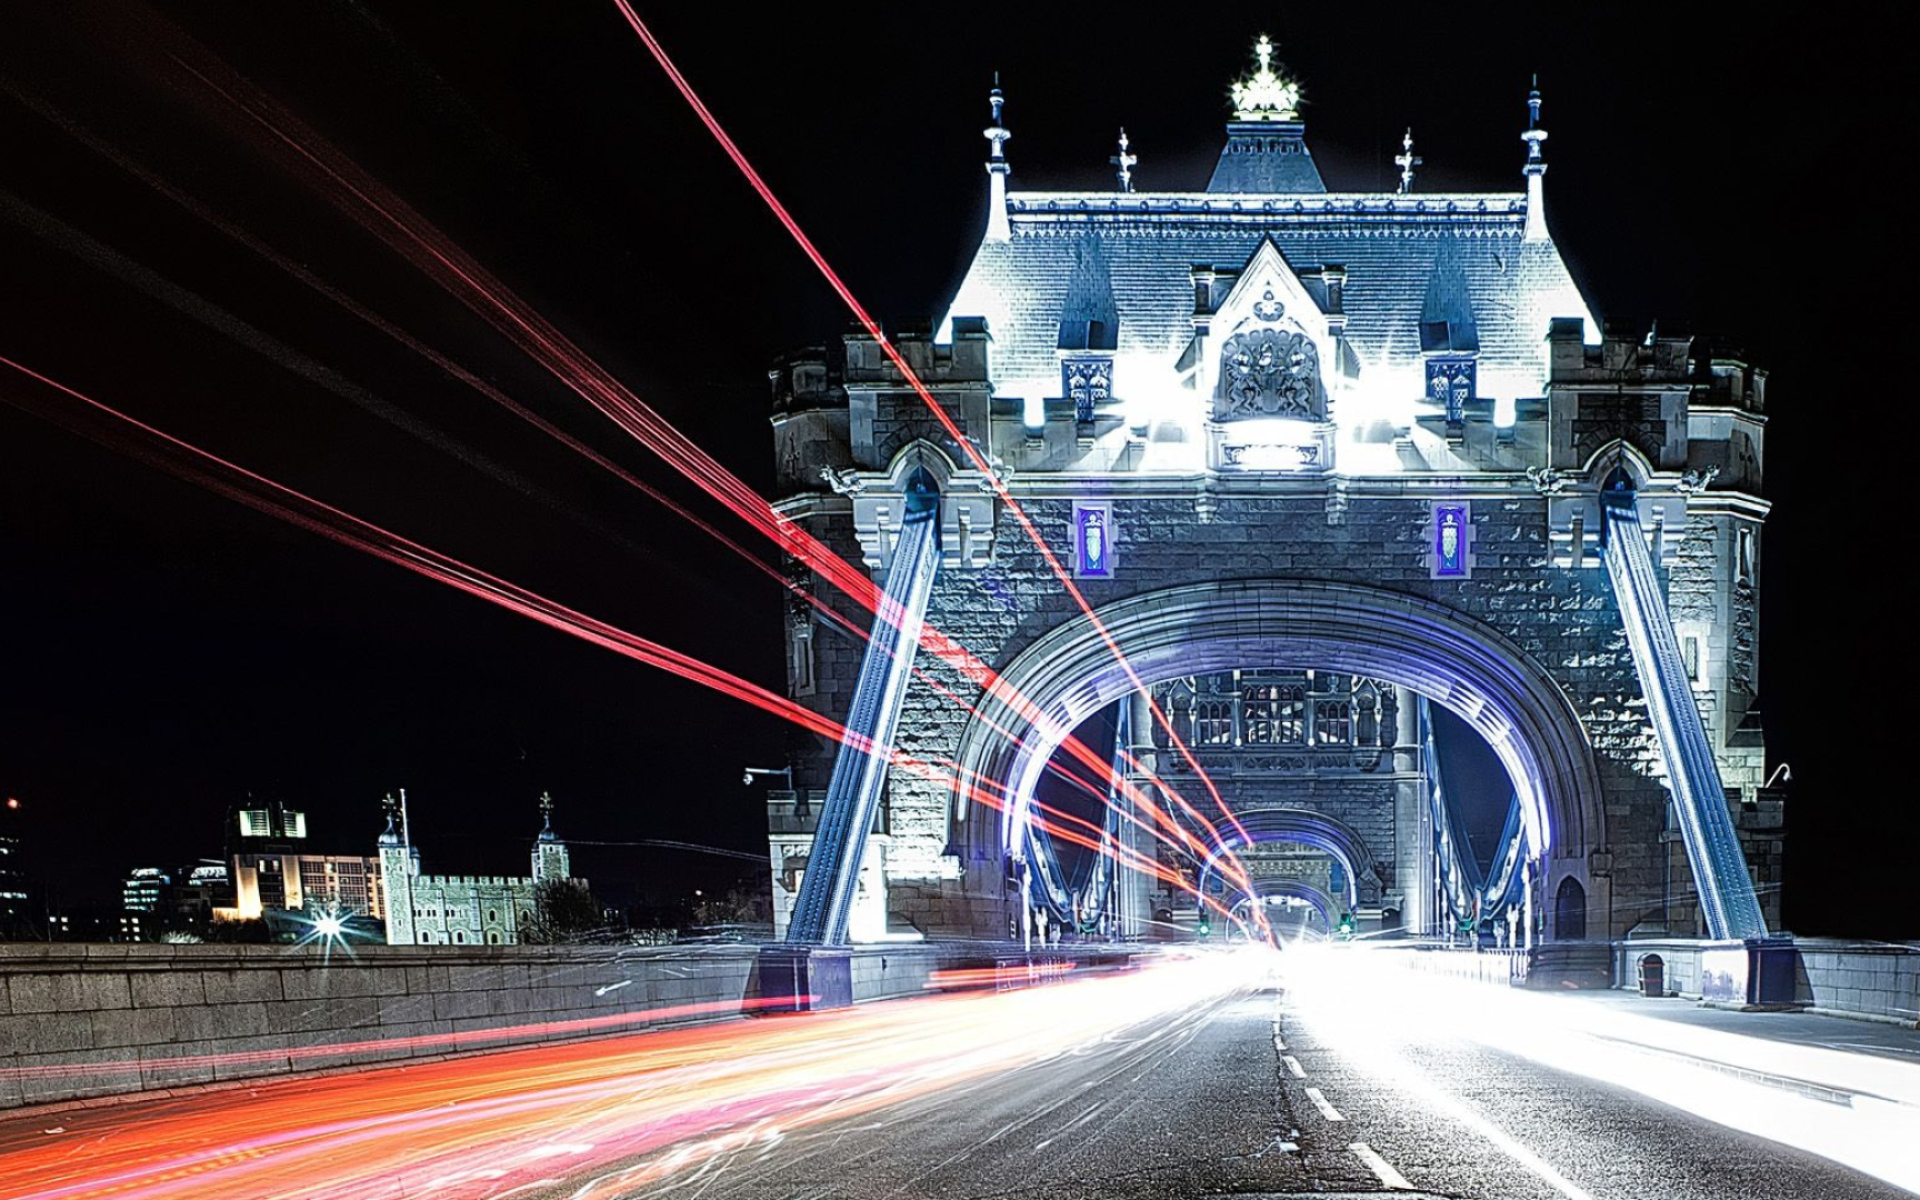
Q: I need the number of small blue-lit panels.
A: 2